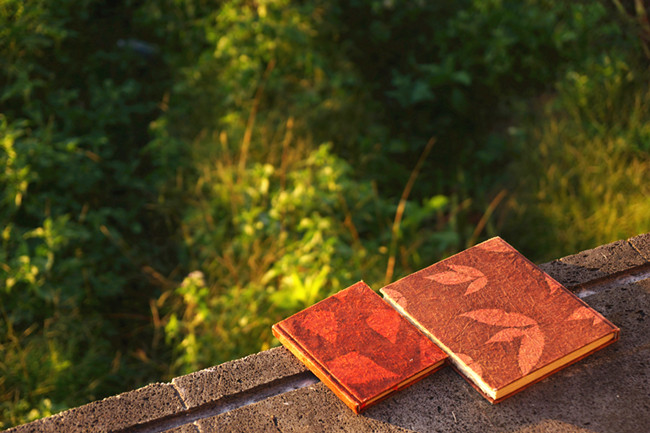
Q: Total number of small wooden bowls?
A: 0